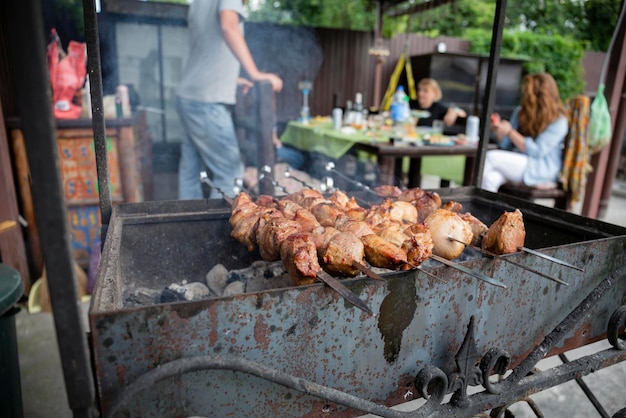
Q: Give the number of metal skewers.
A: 6